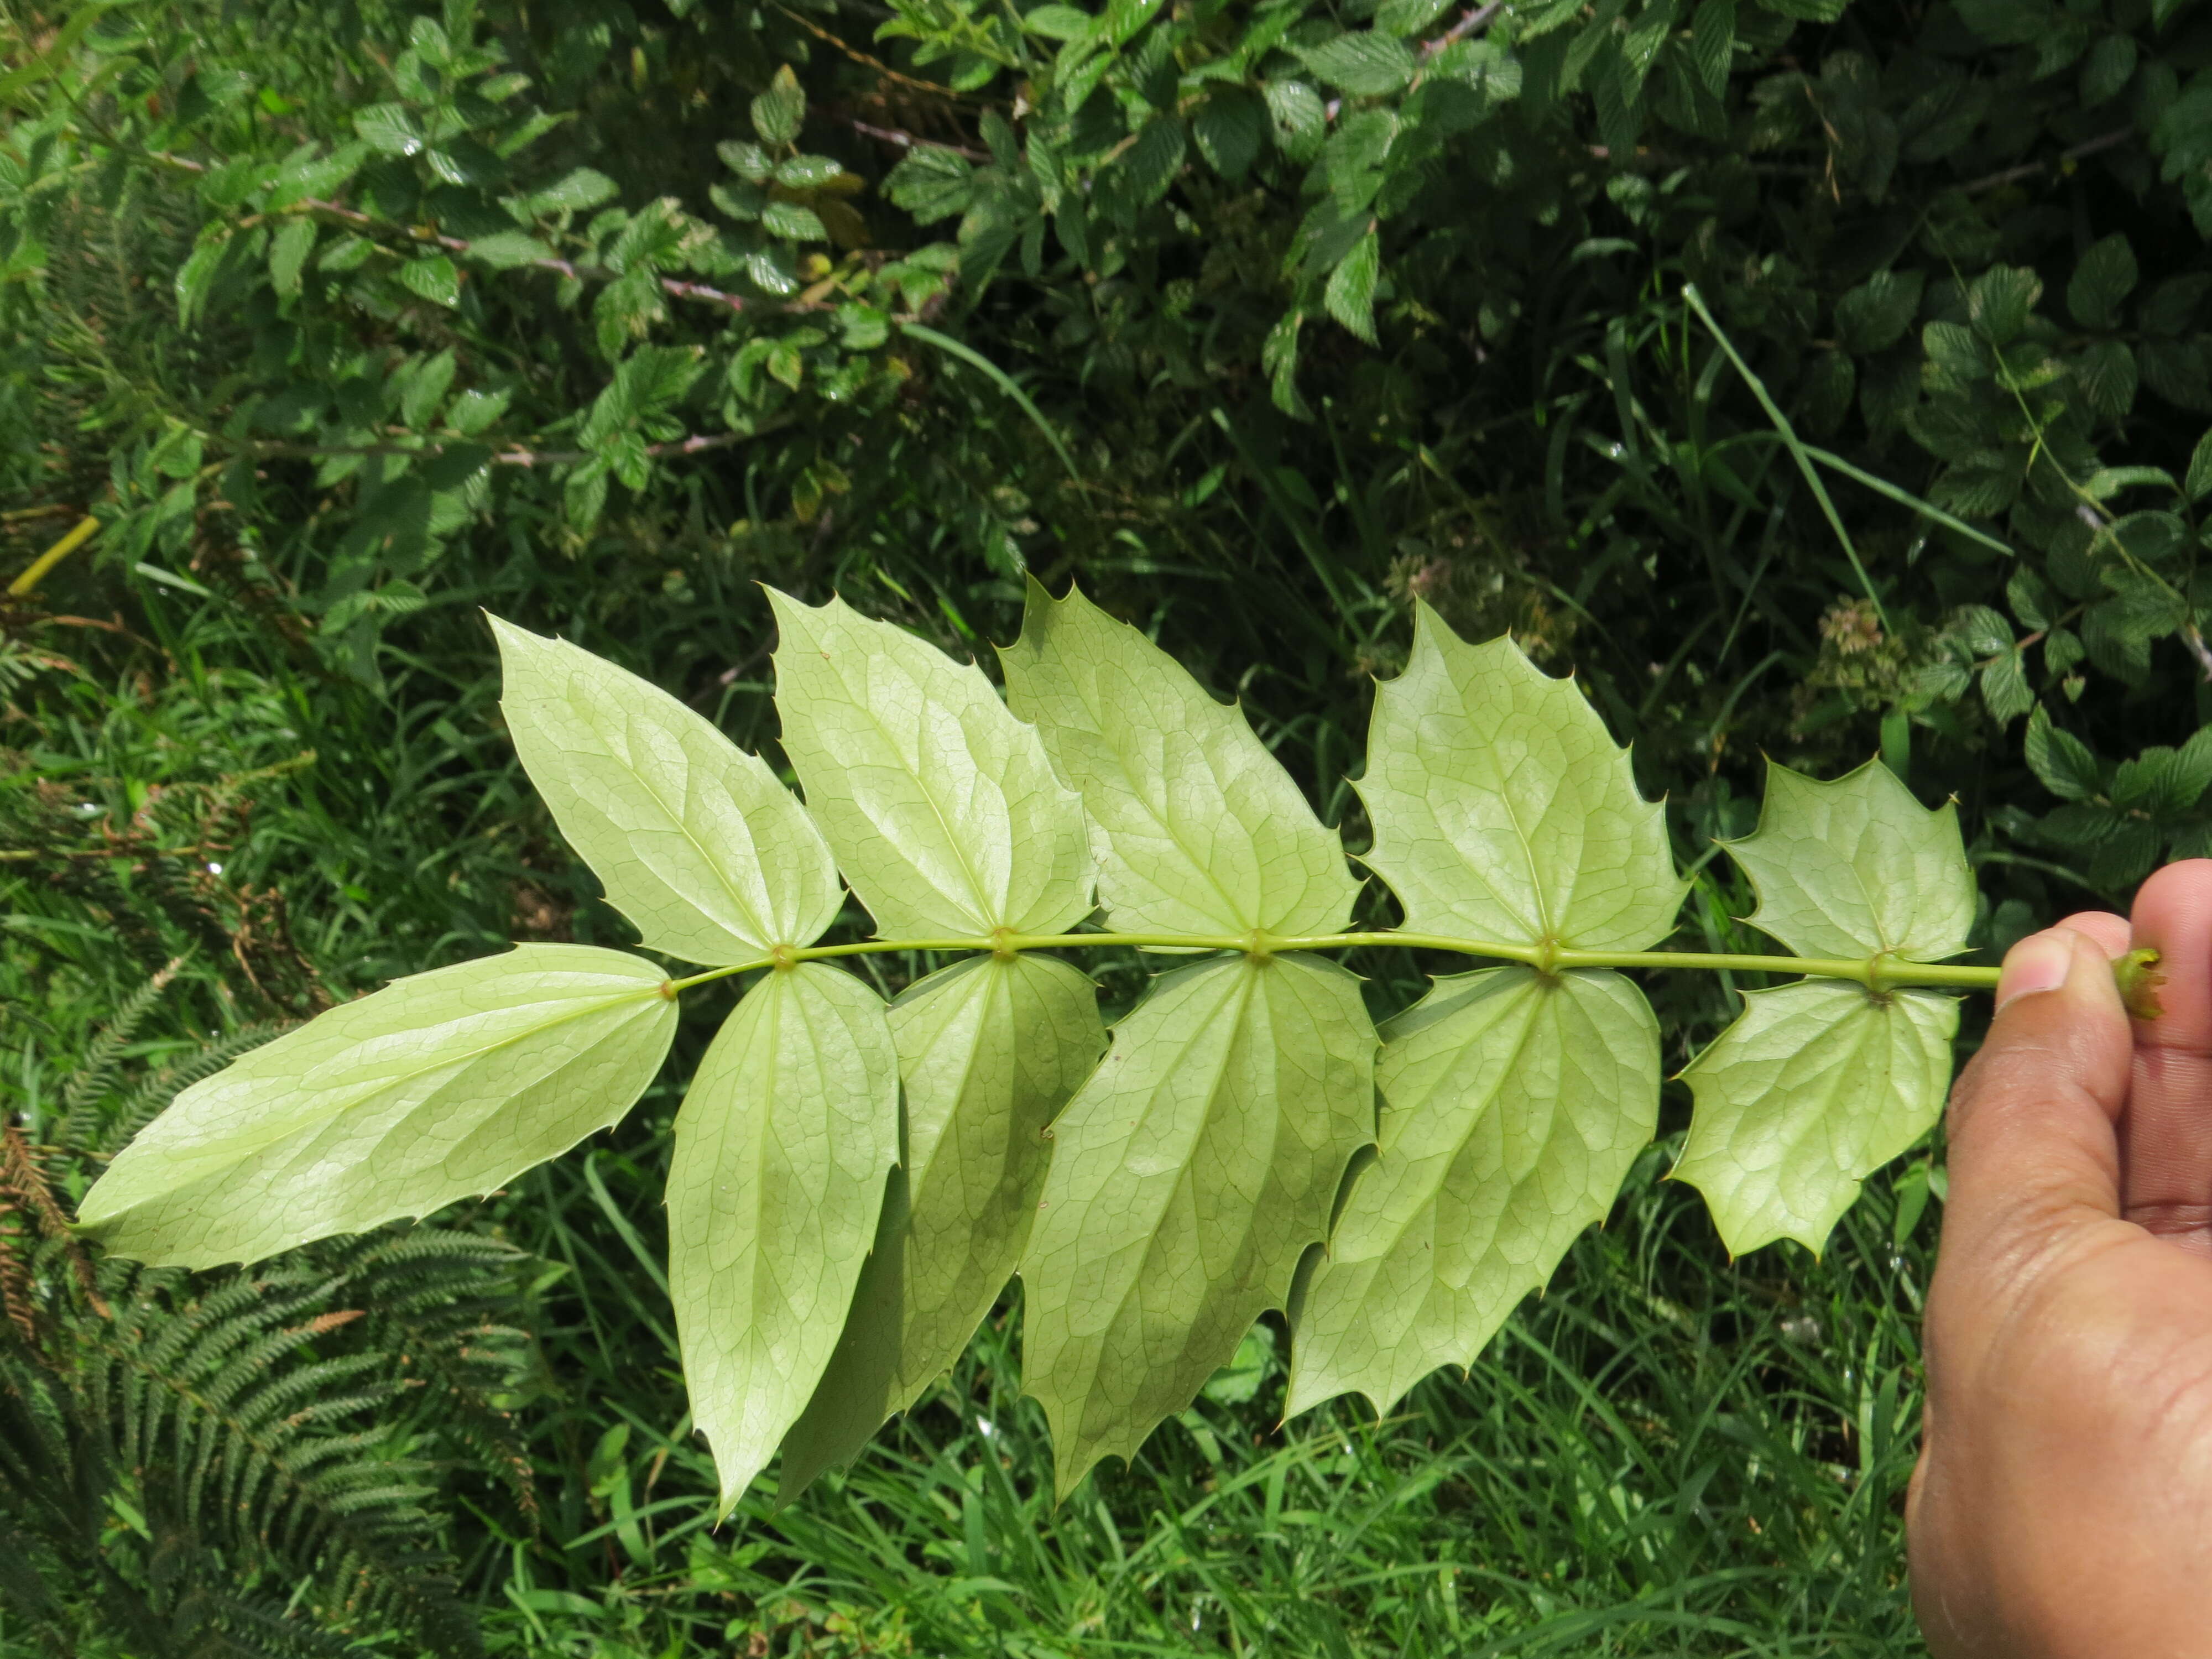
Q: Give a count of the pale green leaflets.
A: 11